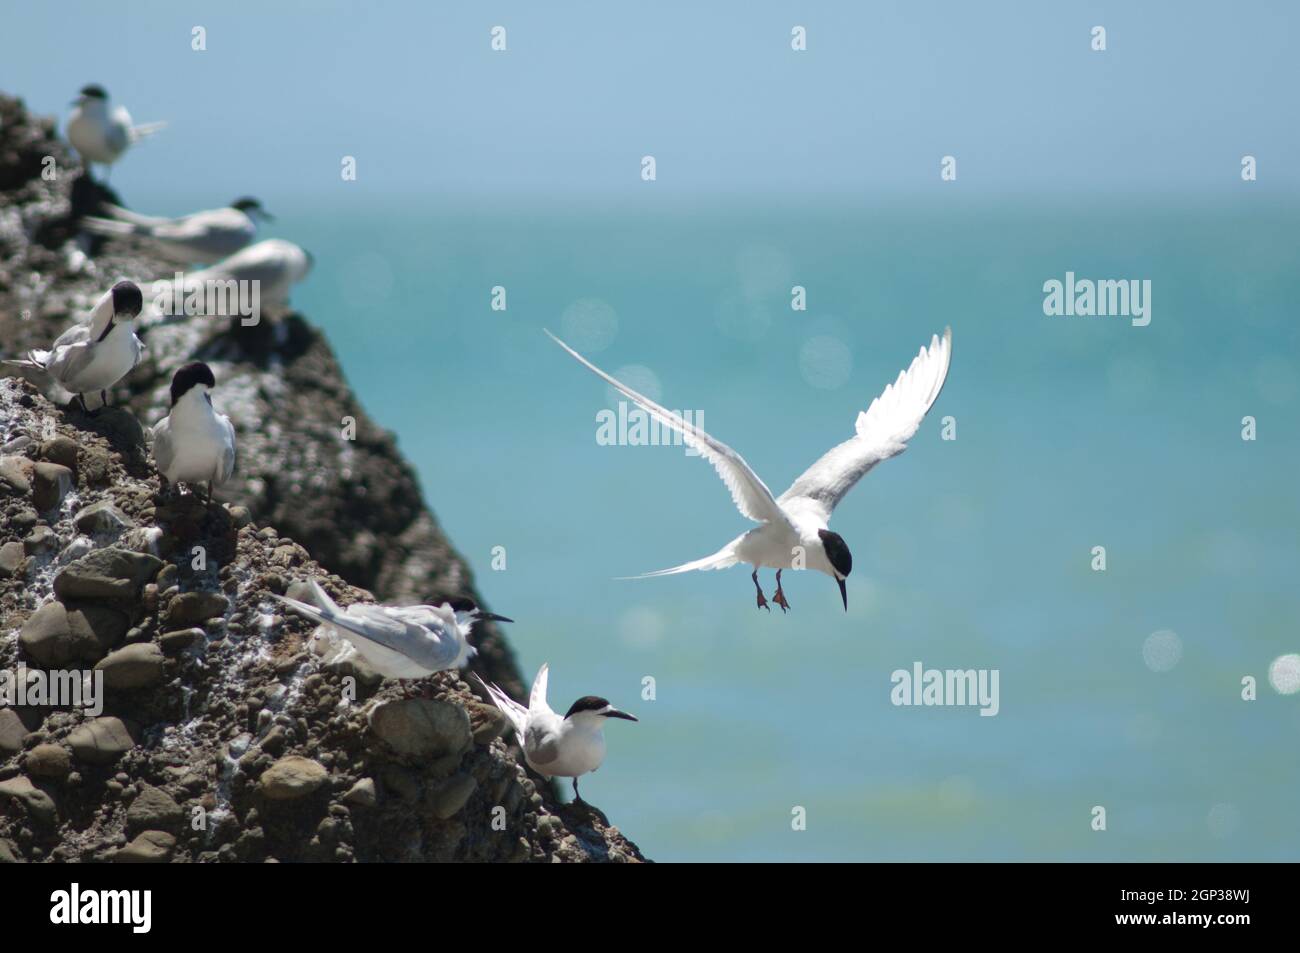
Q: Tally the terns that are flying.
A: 1